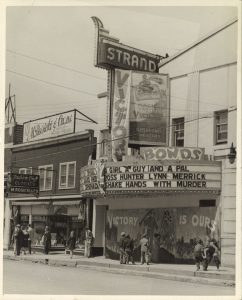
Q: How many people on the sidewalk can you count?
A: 12